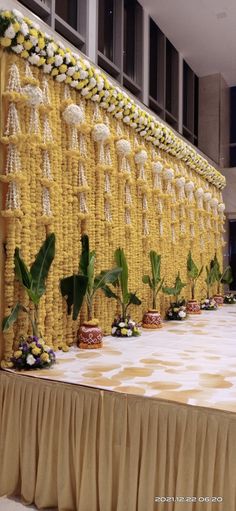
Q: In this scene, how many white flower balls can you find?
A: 13